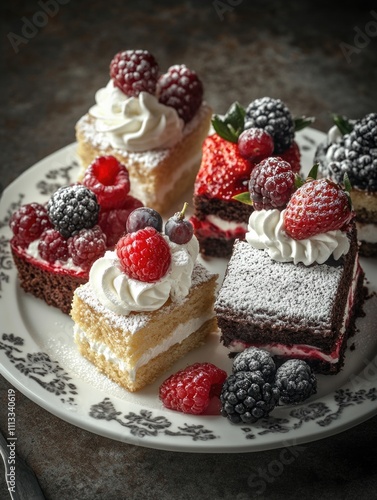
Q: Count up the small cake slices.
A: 6